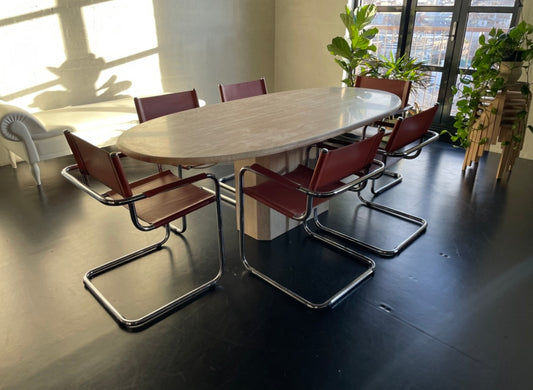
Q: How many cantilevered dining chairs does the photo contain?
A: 6